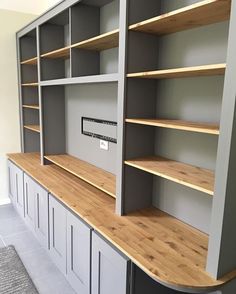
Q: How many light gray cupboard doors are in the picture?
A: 7